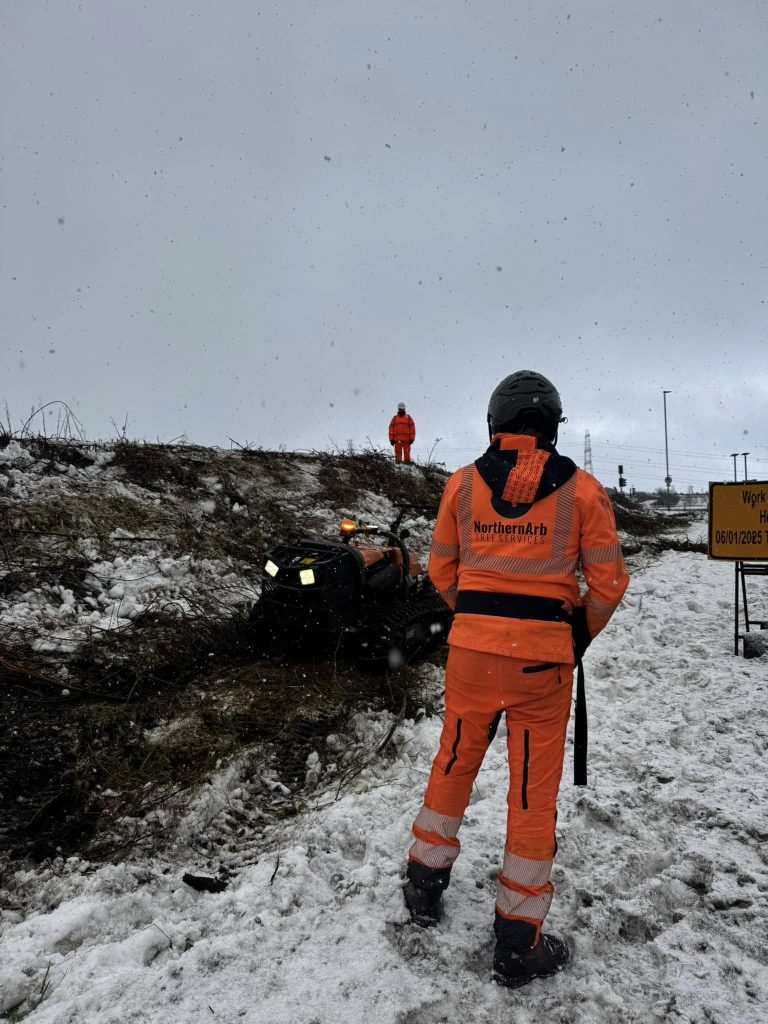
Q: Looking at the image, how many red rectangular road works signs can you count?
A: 0